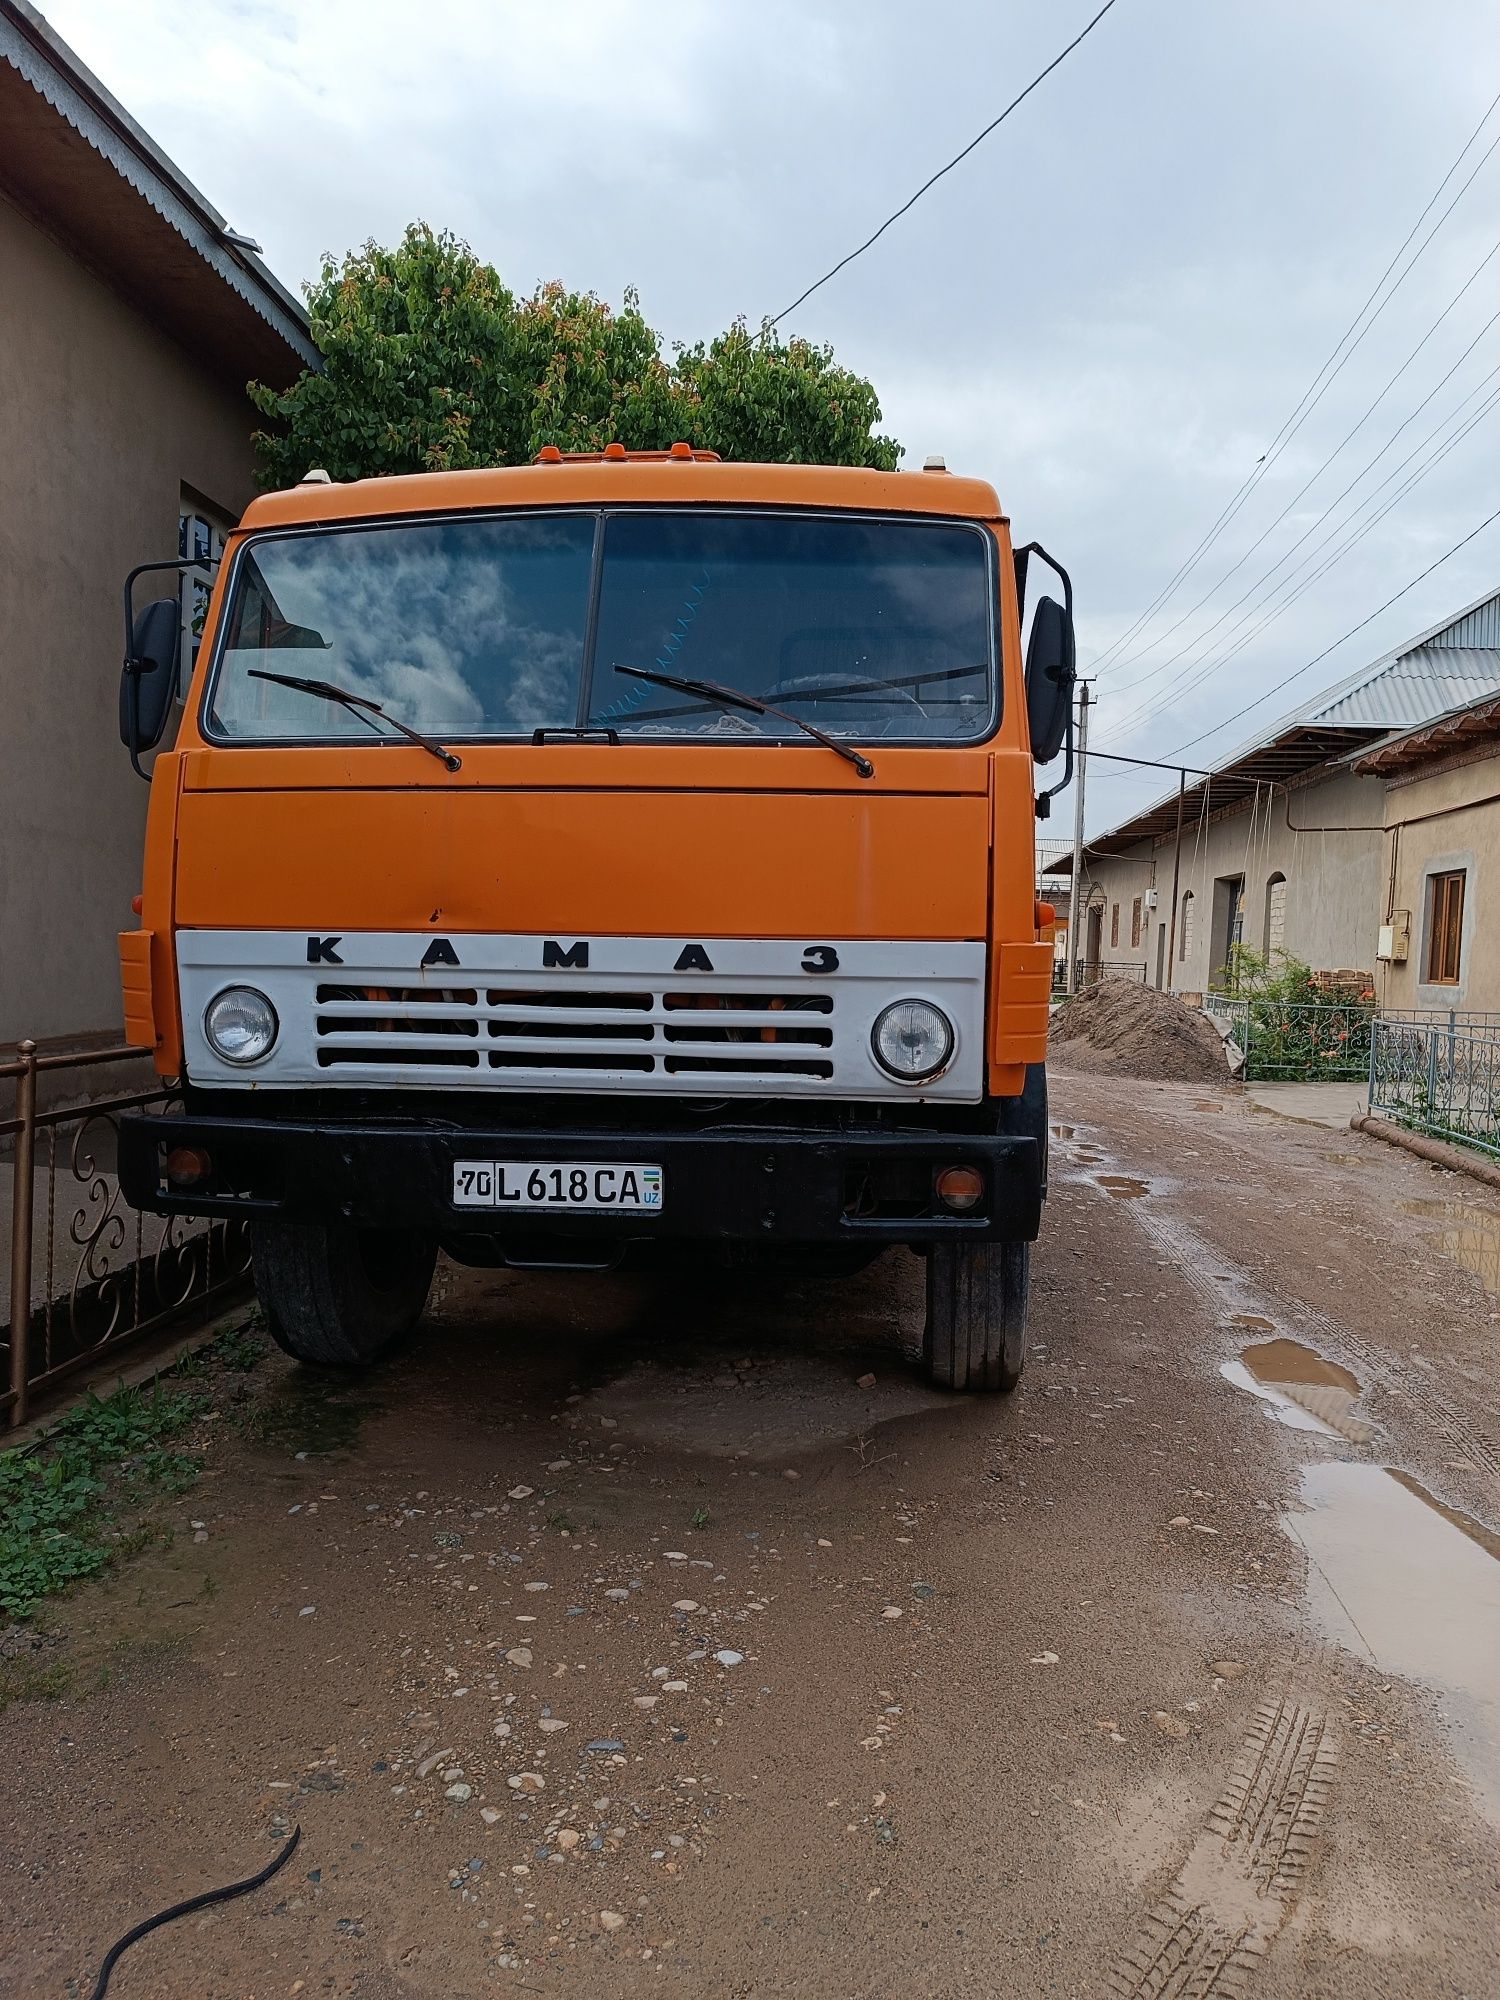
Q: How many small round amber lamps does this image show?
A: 2